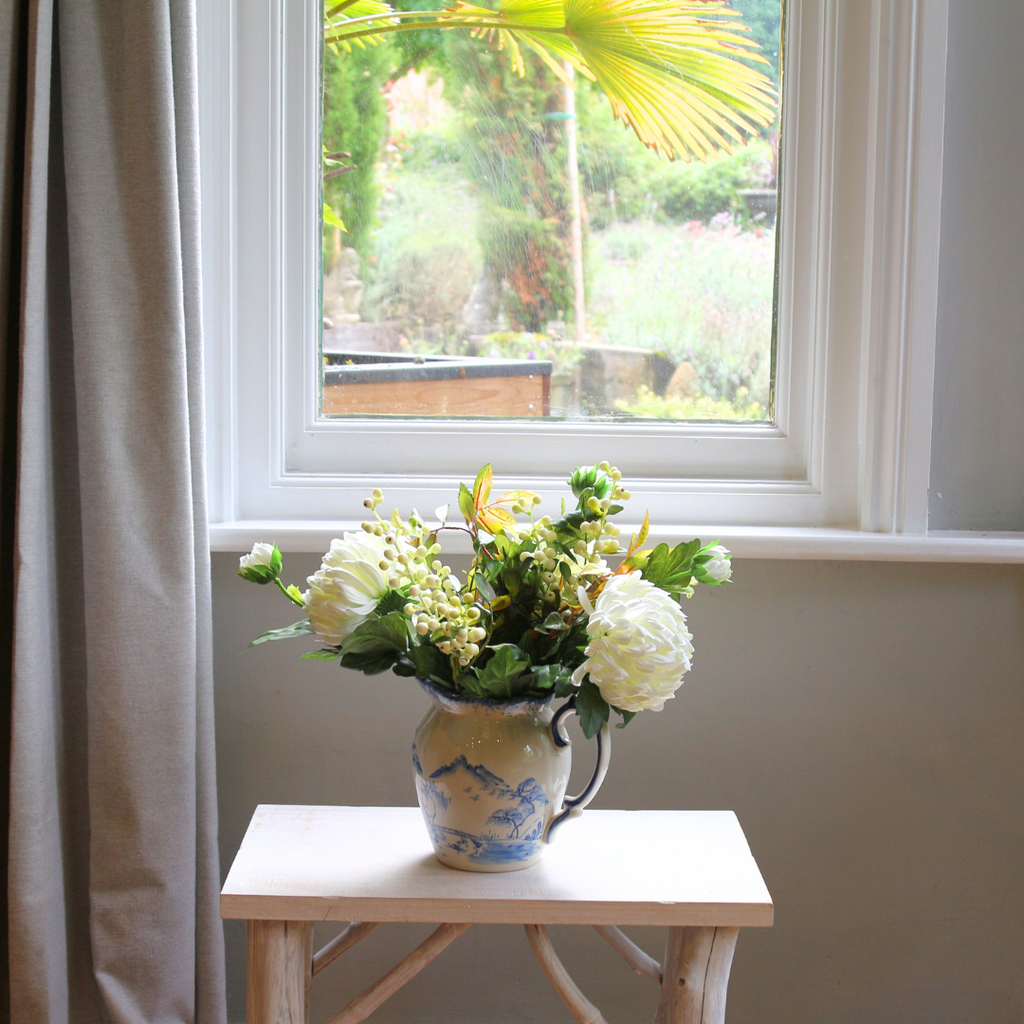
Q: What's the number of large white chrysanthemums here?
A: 2